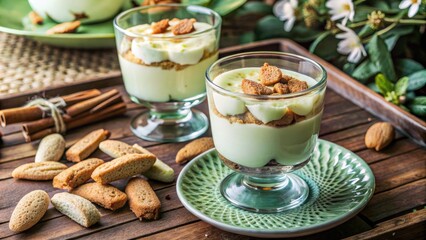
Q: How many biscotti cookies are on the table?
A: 12